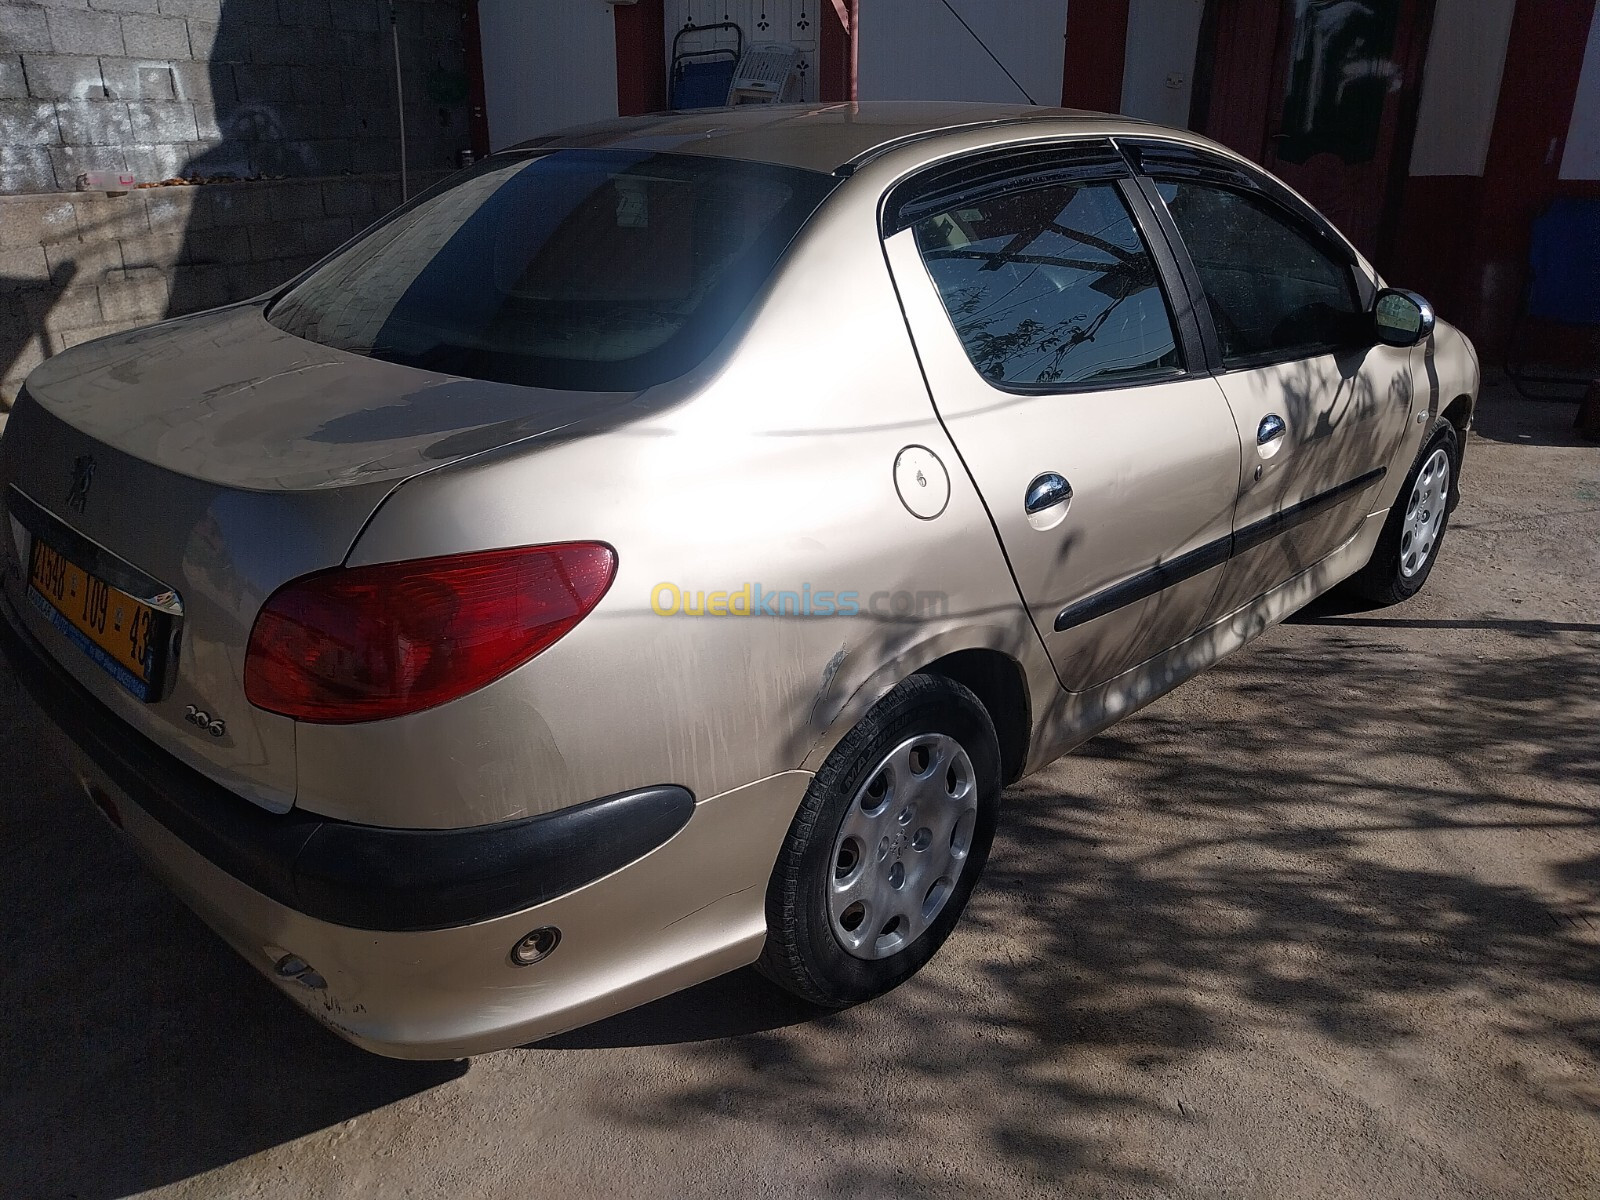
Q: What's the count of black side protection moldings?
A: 2